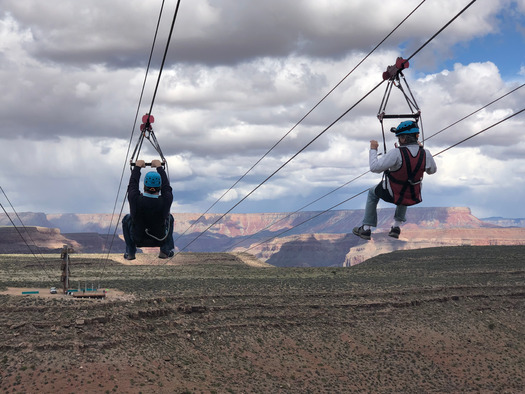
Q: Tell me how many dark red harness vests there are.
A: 1